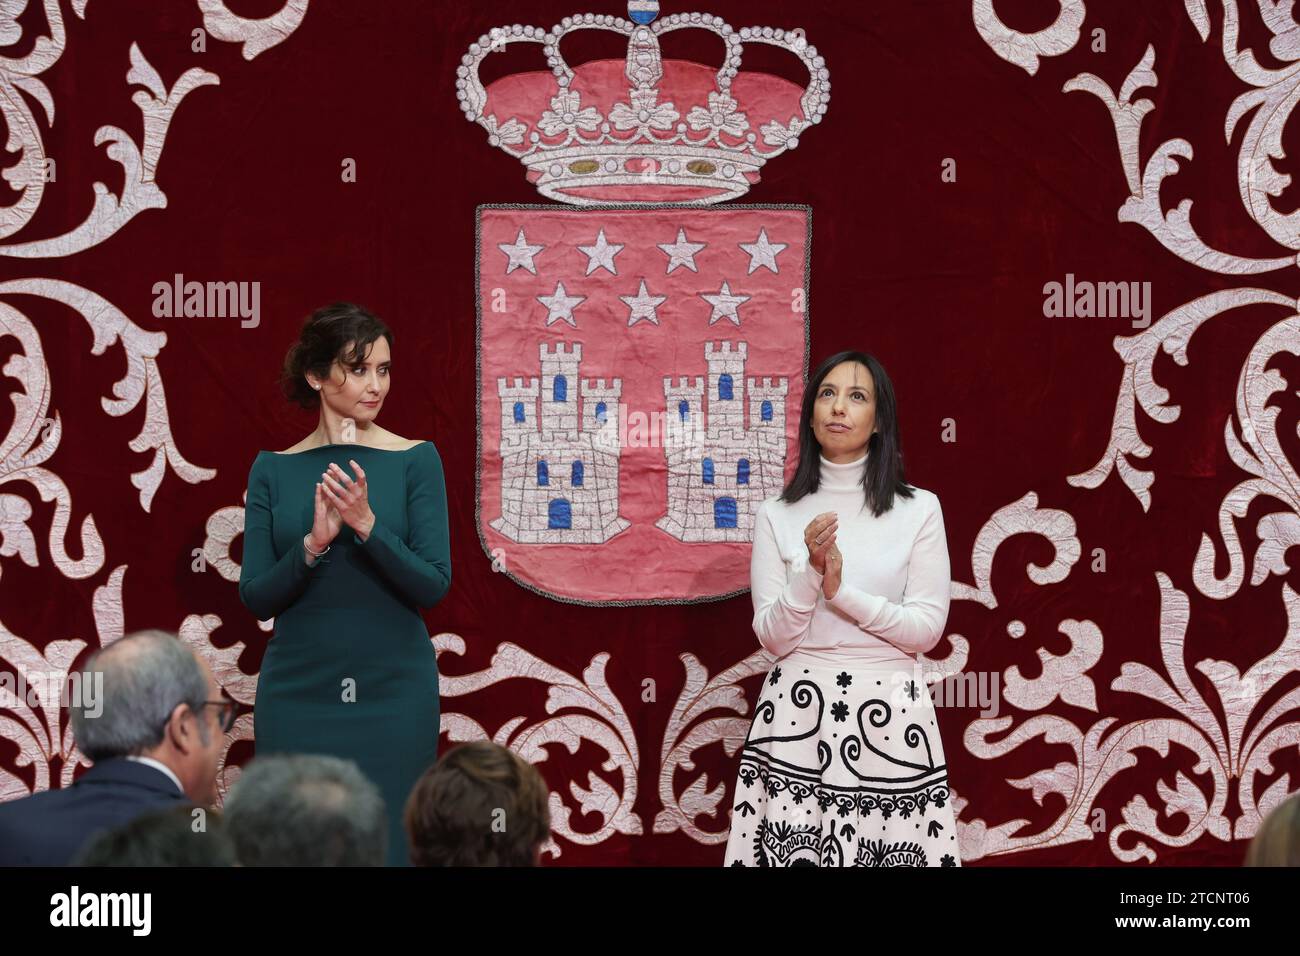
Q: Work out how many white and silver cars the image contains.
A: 0